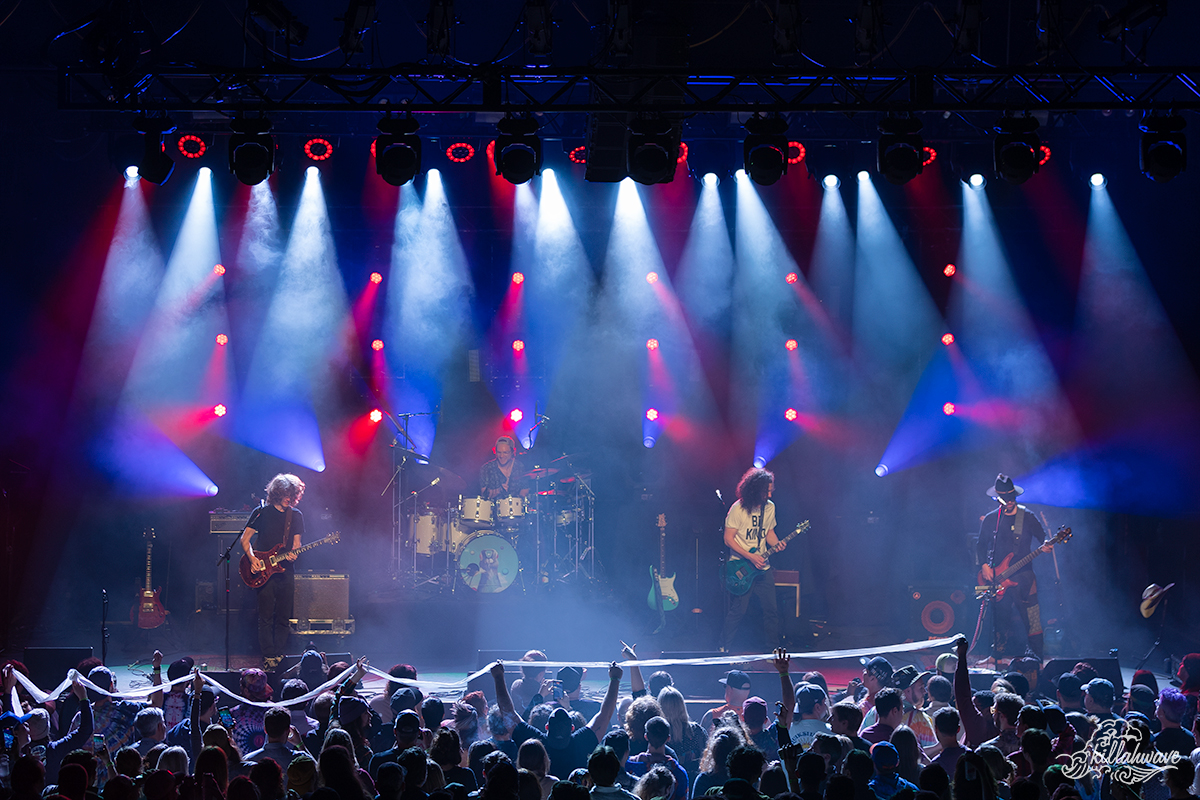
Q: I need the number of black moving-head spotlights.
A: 9